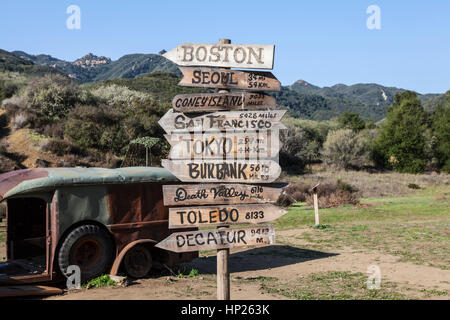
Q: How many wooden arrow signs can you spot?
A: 9